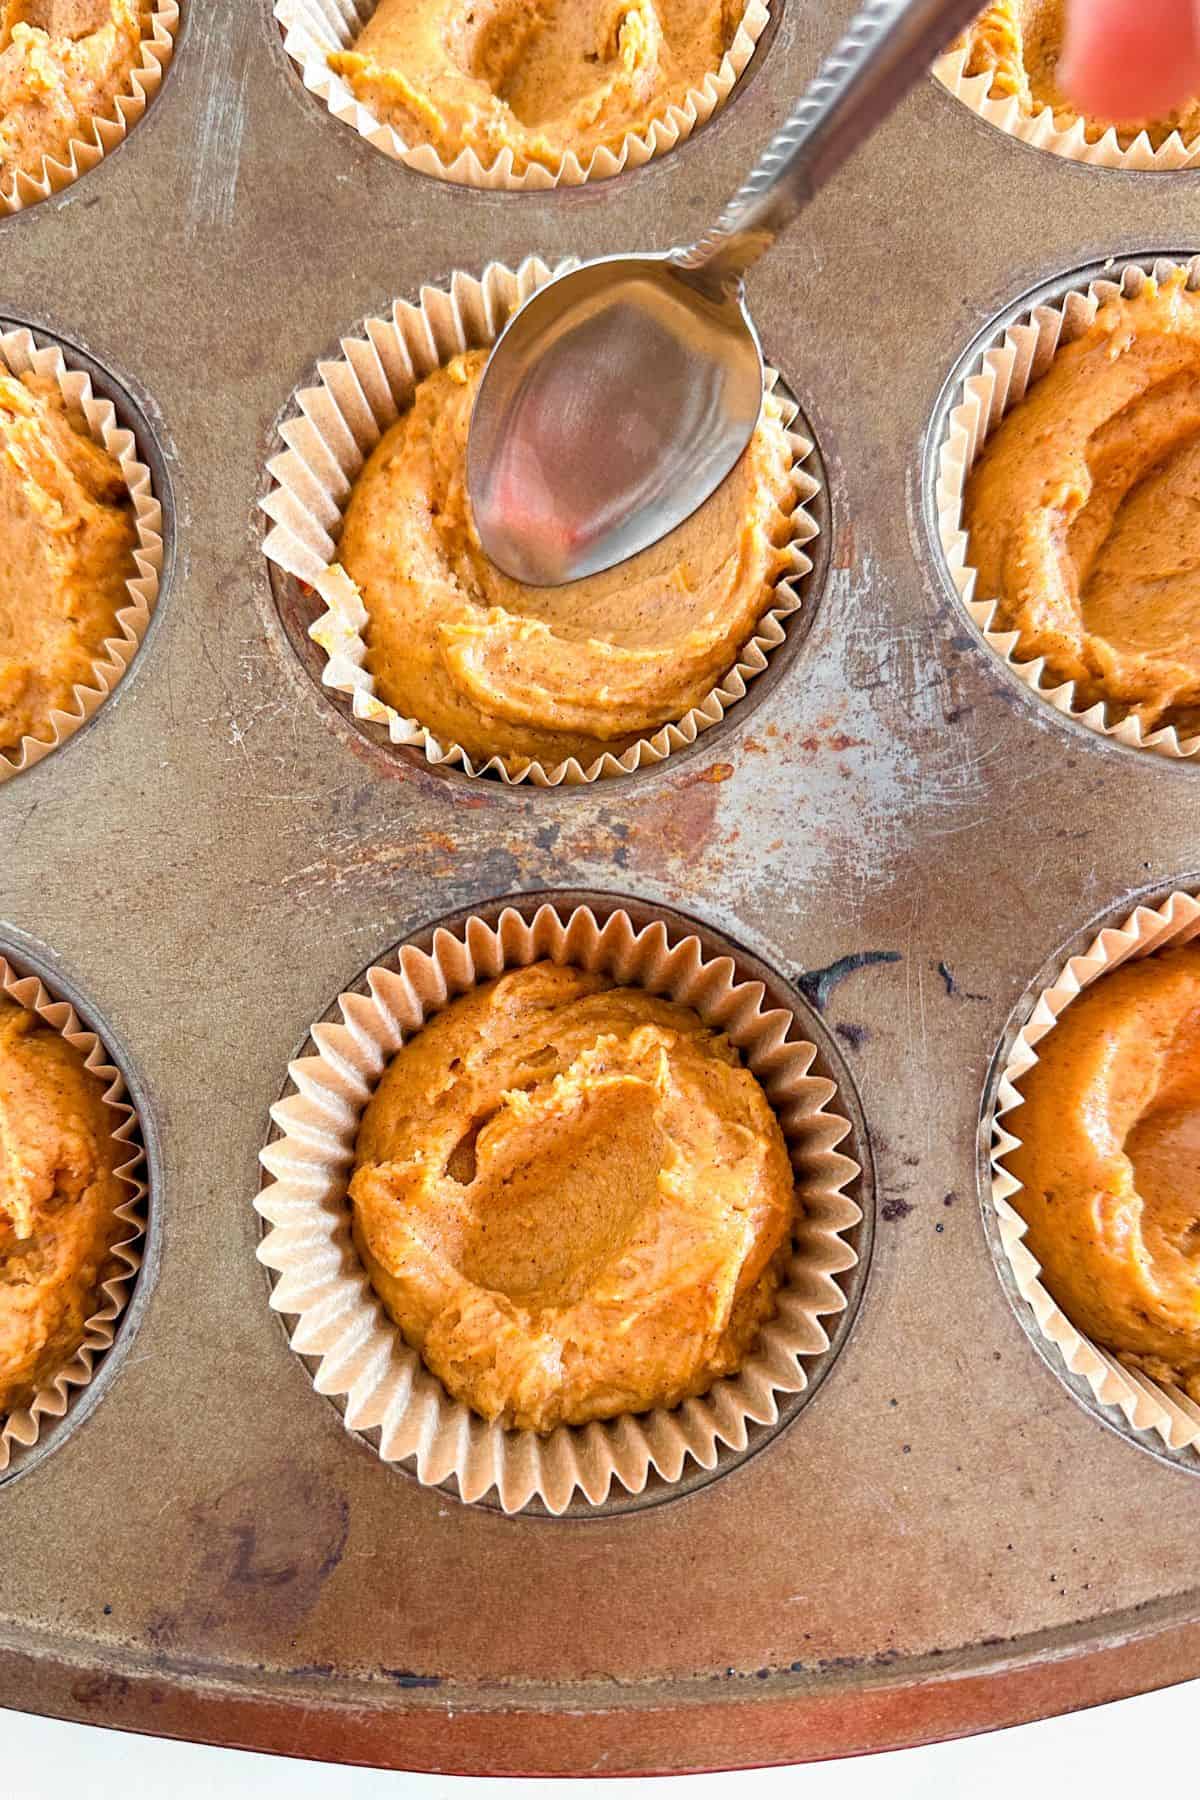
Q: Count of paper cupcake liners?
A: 9